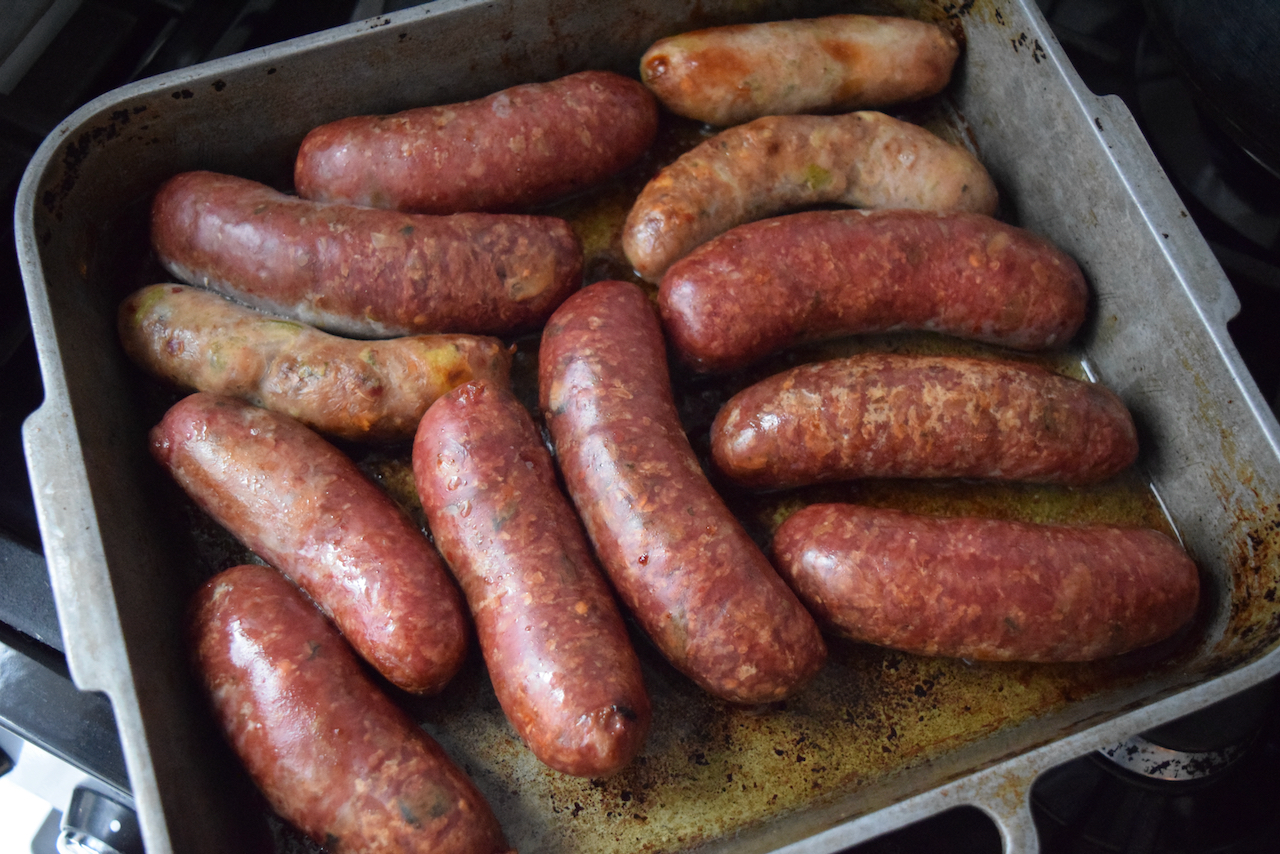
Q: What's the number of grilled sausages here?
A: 12